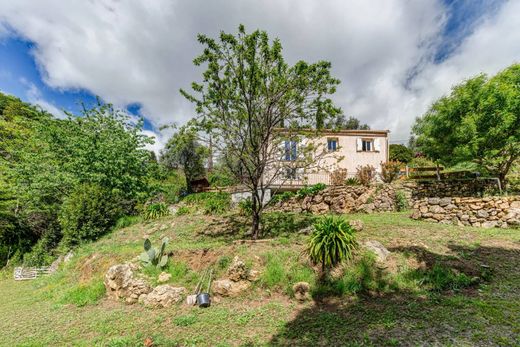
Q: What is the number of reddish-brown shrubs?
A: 3